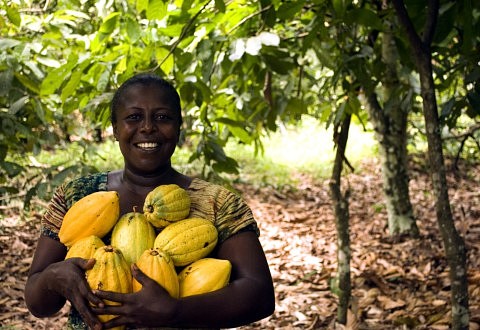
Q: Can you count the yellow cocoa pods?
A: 8